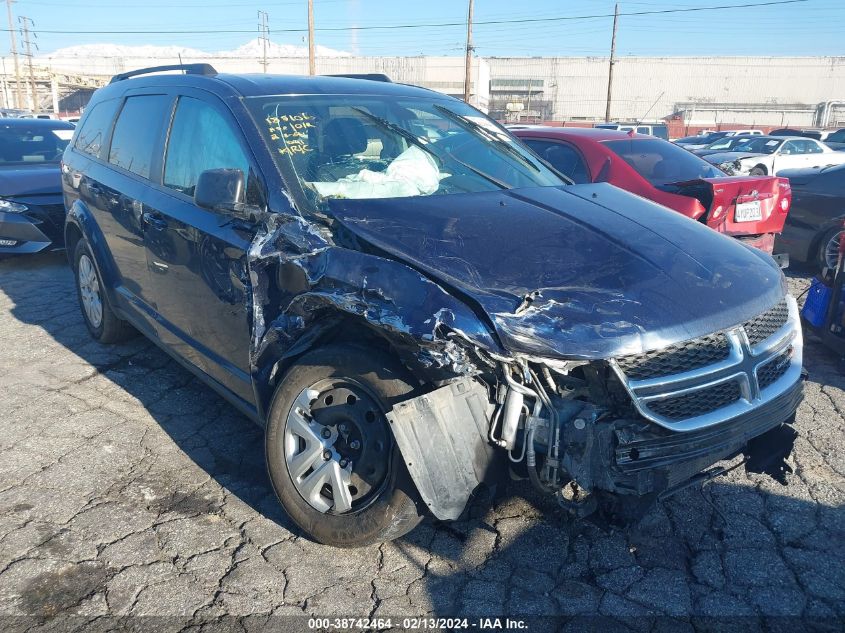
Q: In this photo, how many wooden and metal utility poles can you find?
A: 6